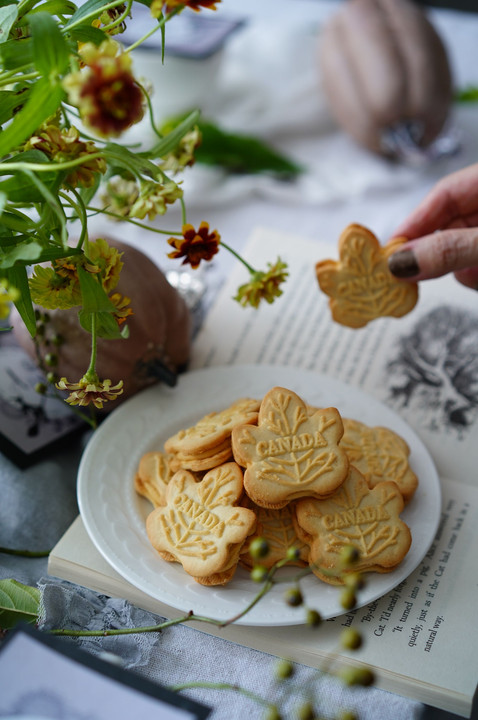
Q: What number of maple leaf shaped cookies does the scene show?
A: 8